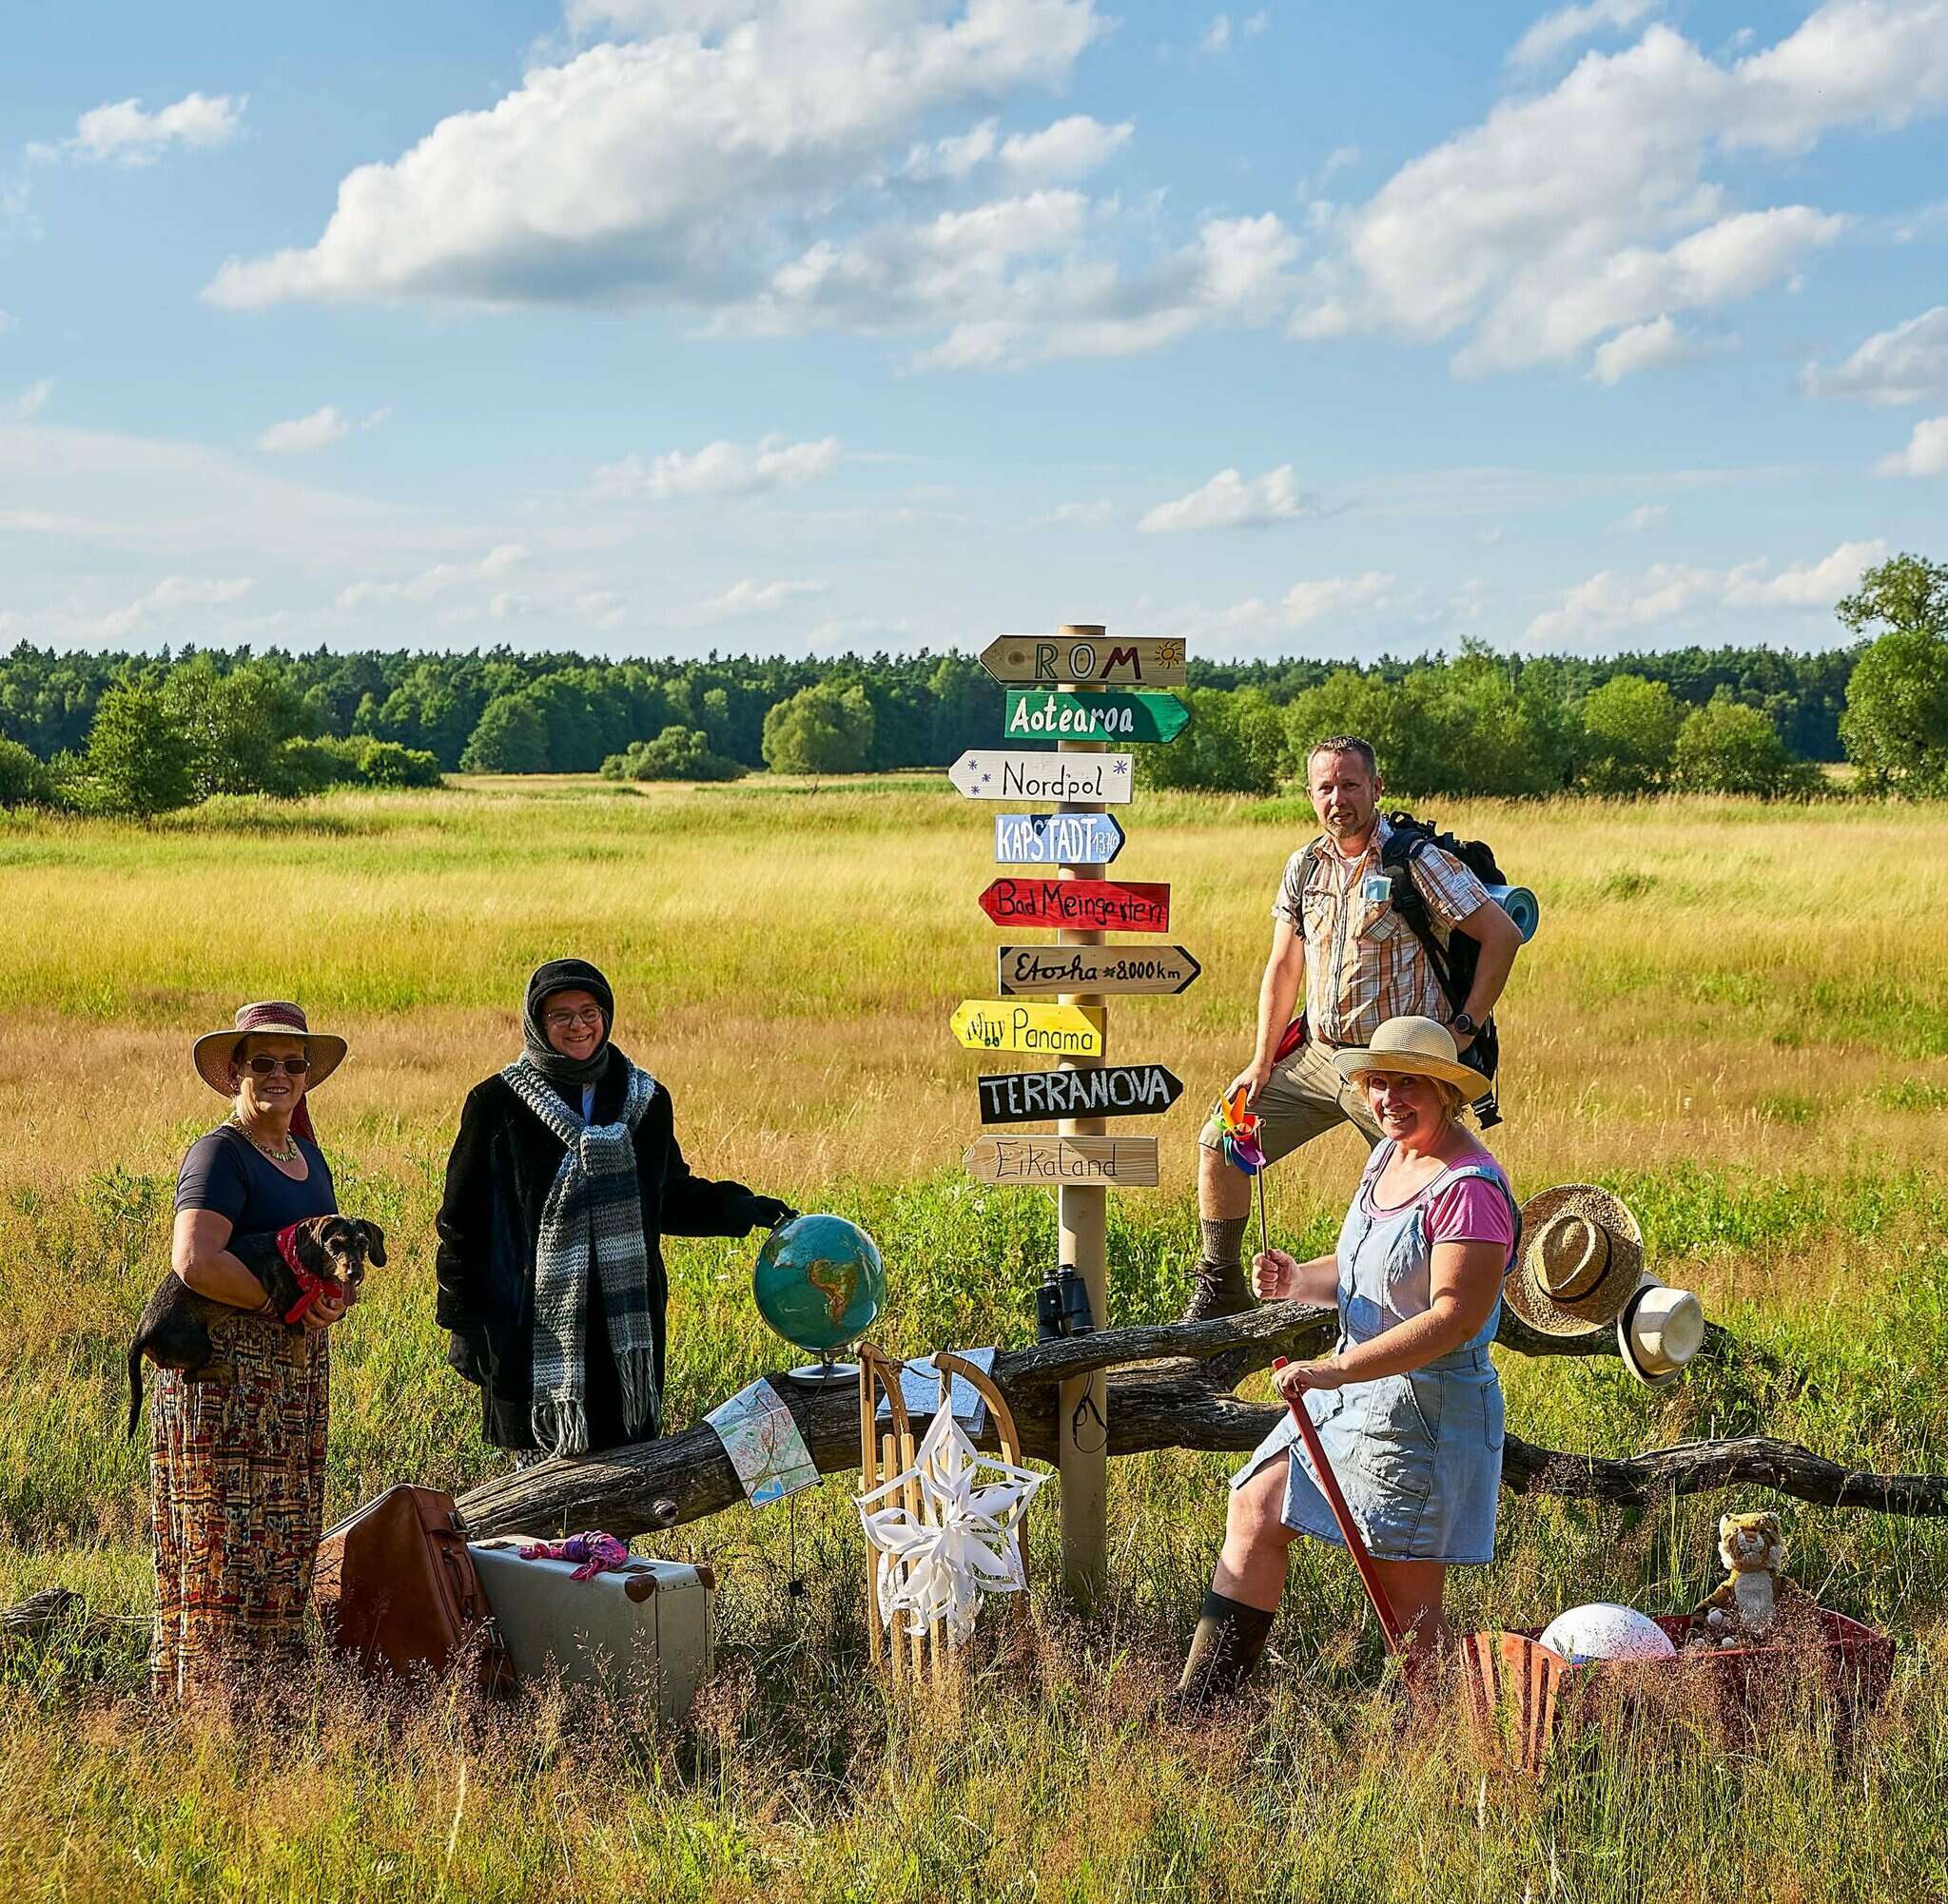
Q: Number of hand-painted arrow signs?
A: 9